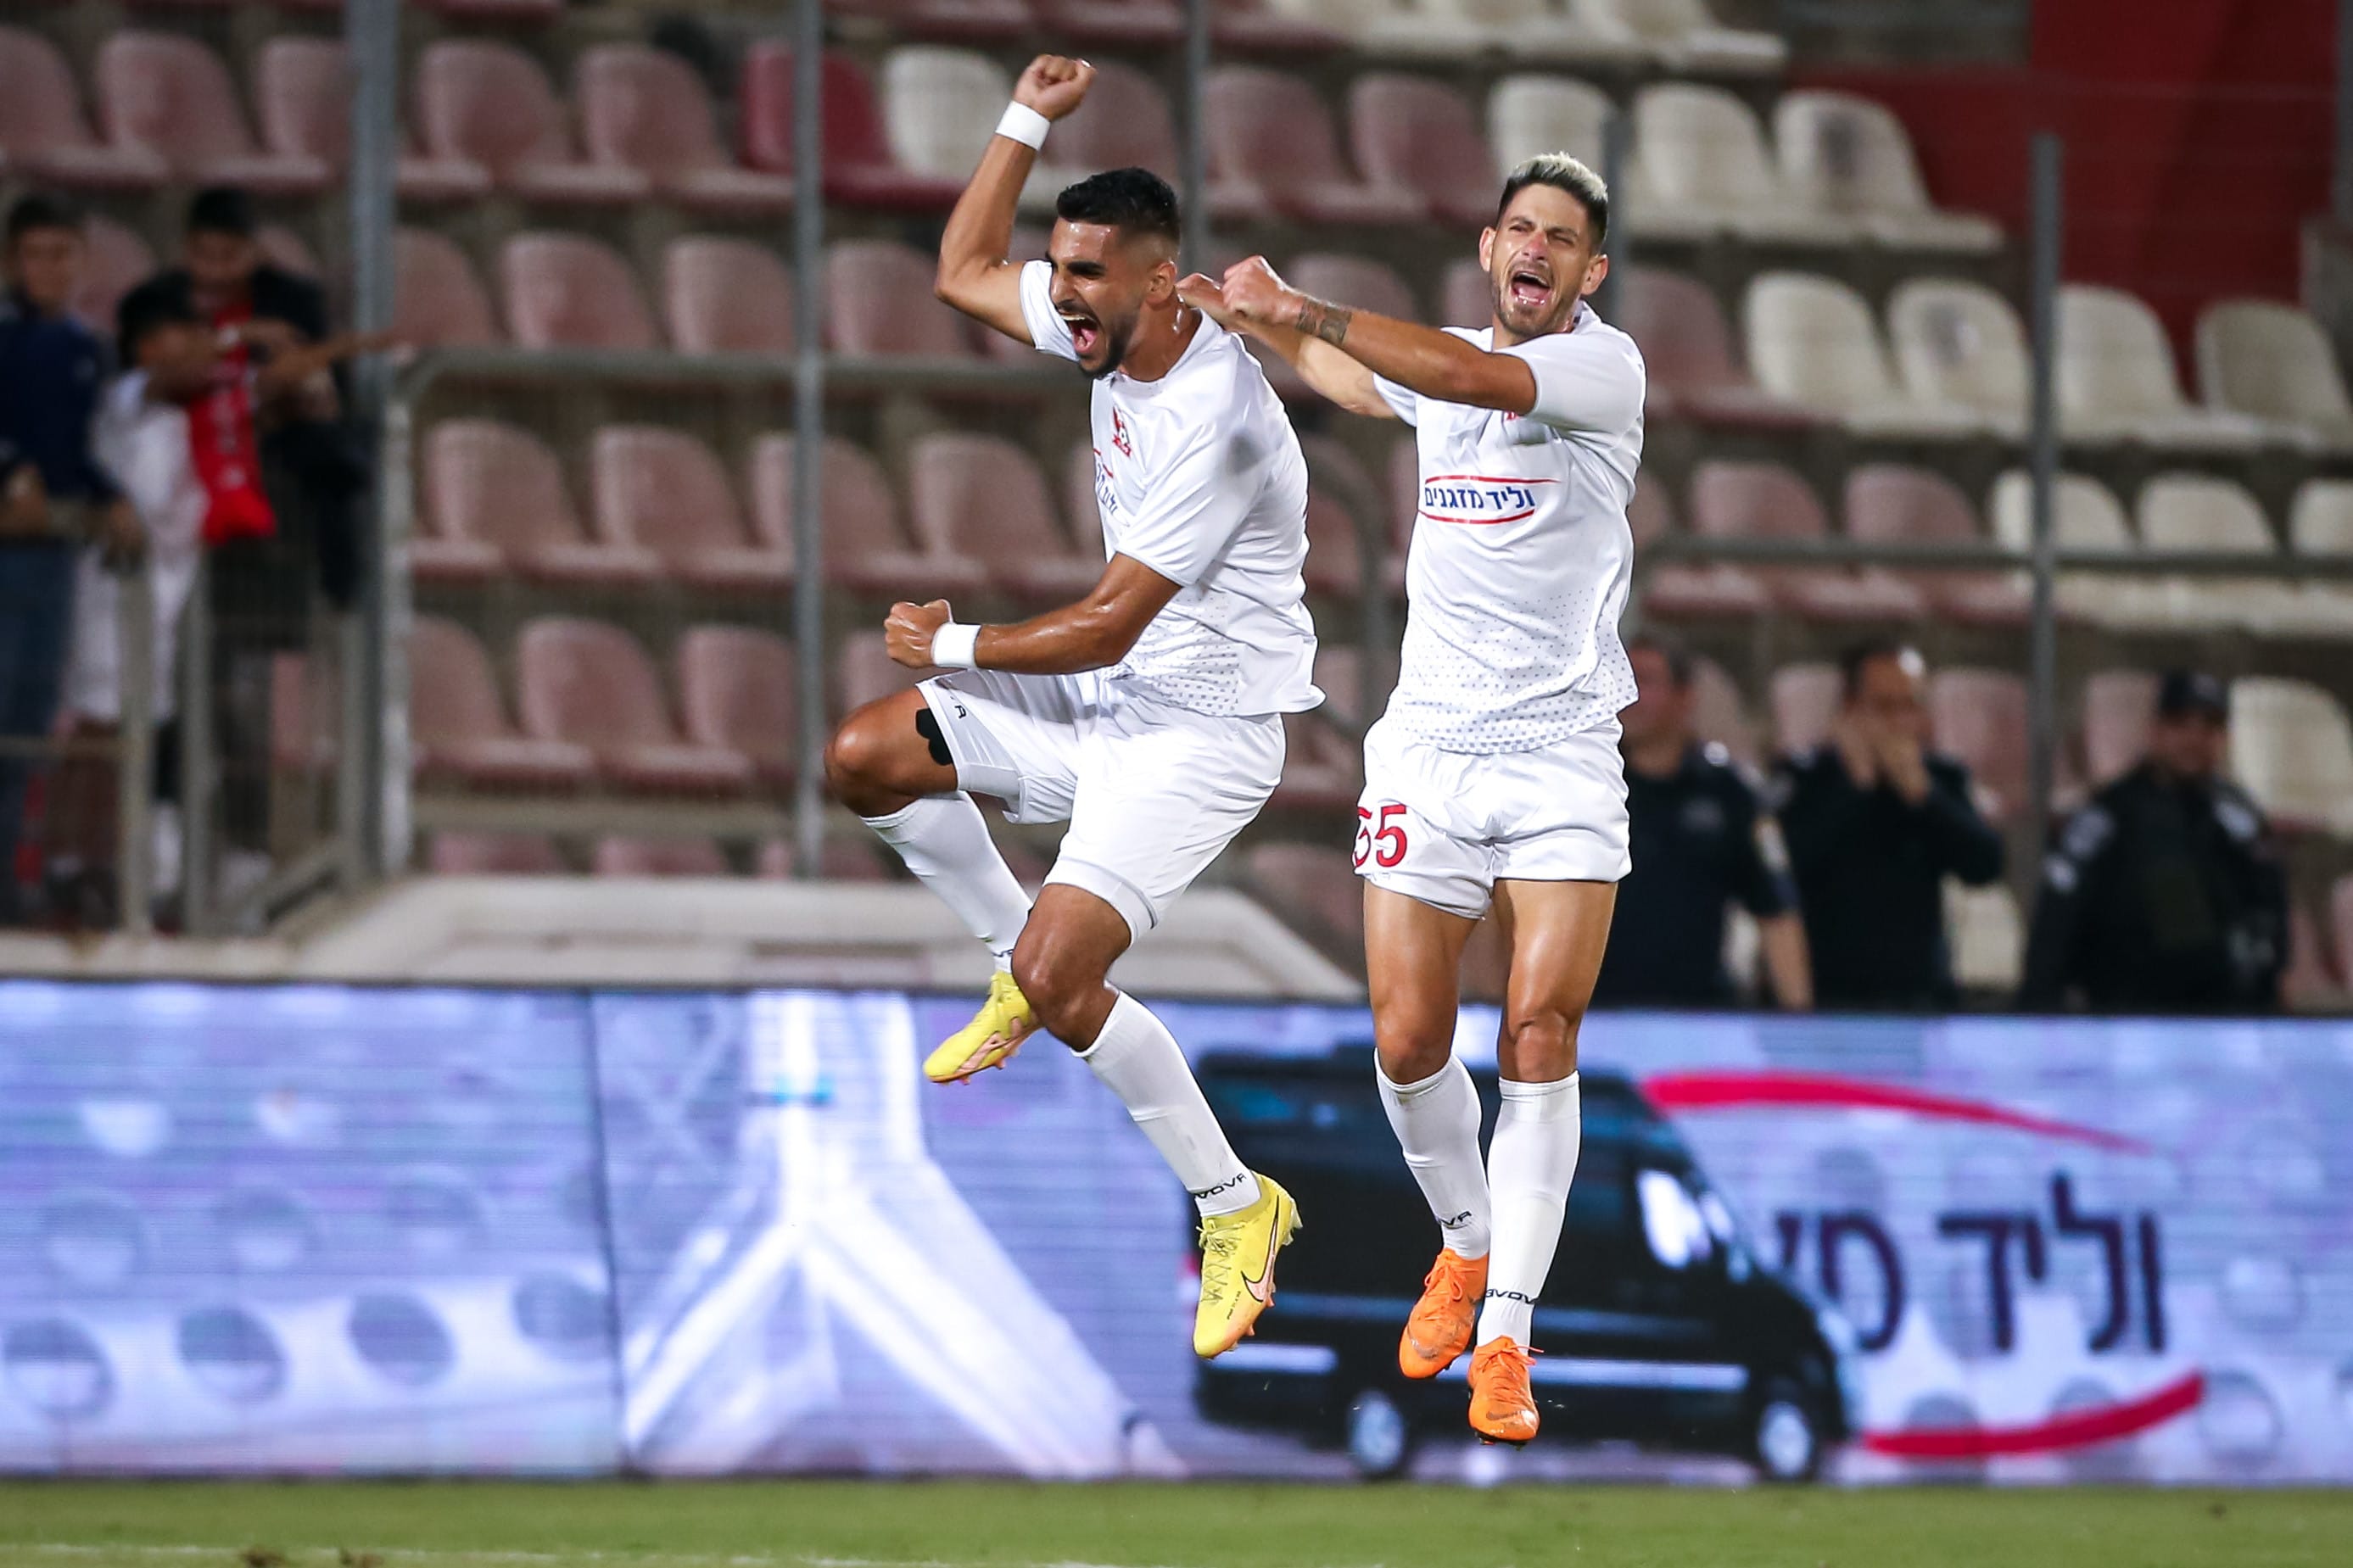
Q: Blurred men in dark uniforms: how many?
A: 3